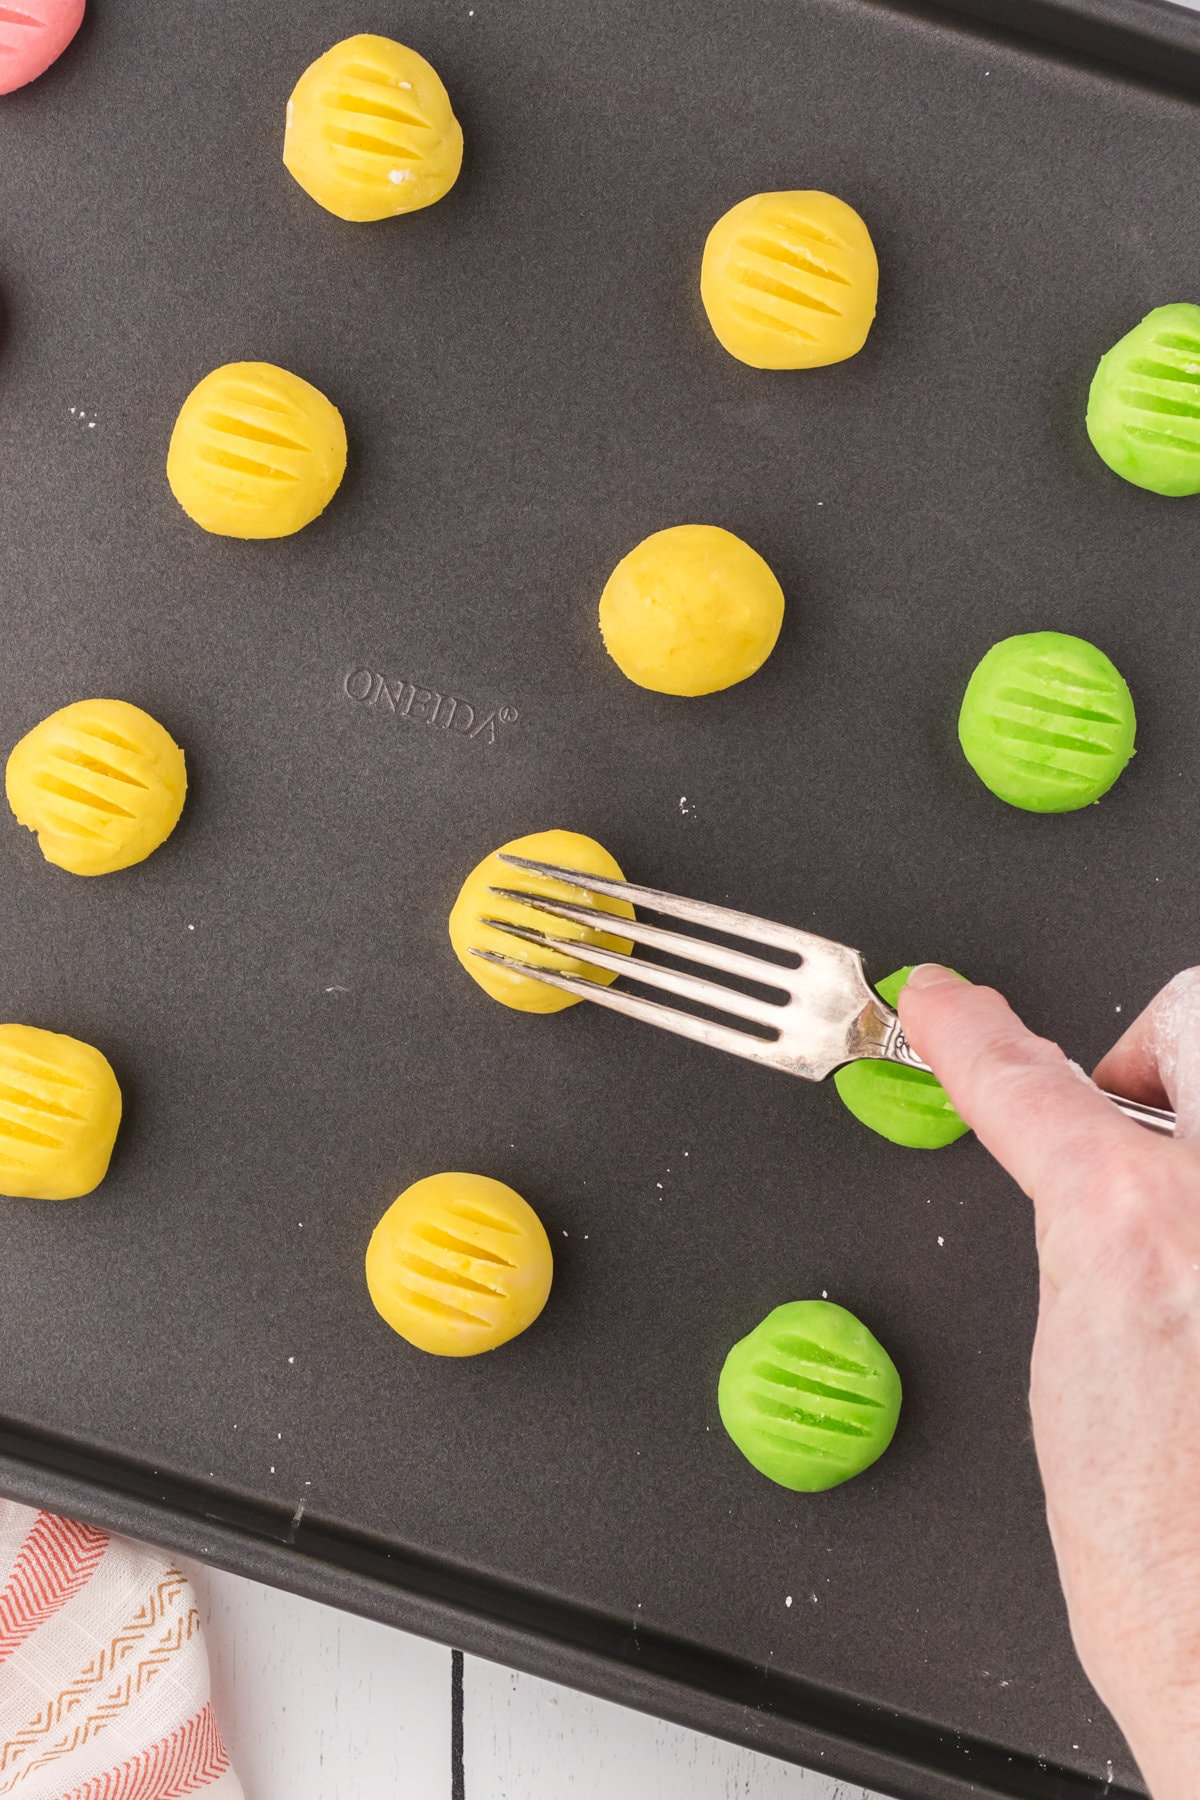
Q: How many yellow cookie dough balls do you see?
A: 8